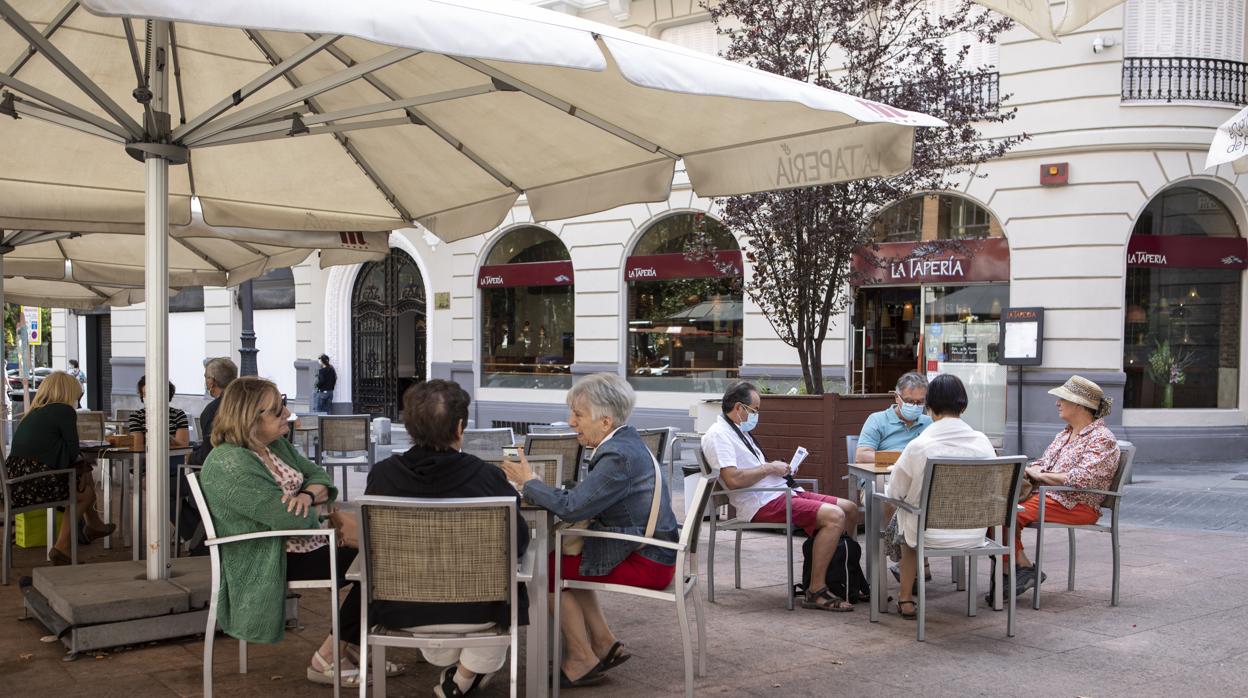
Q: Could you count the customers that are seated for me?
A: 10